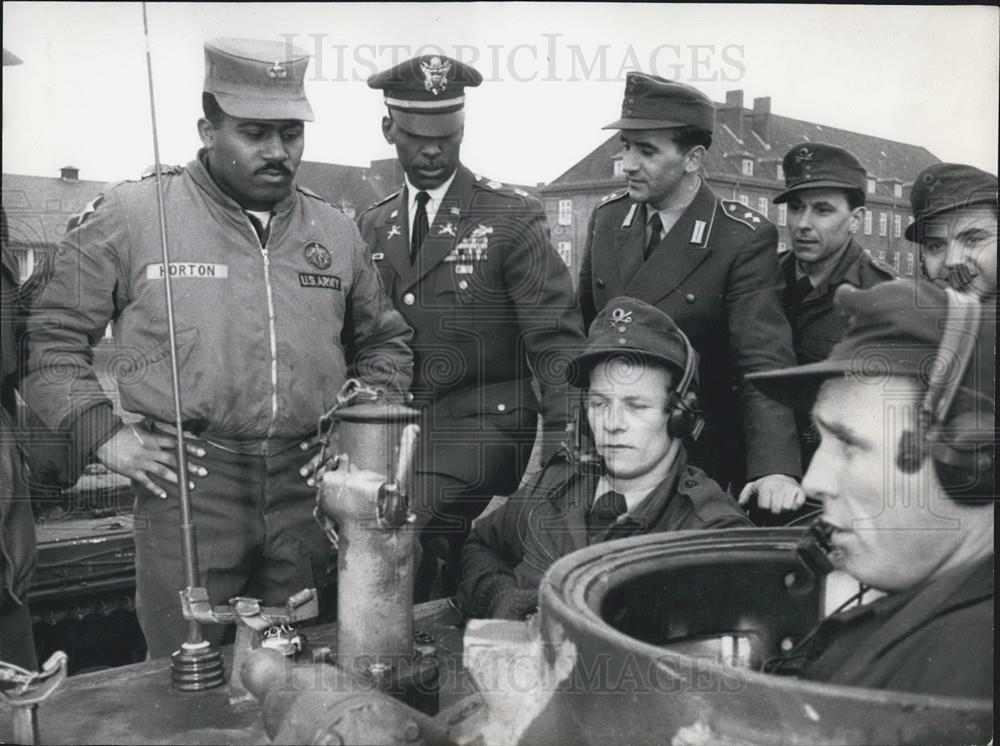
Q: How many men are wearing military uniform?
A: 7